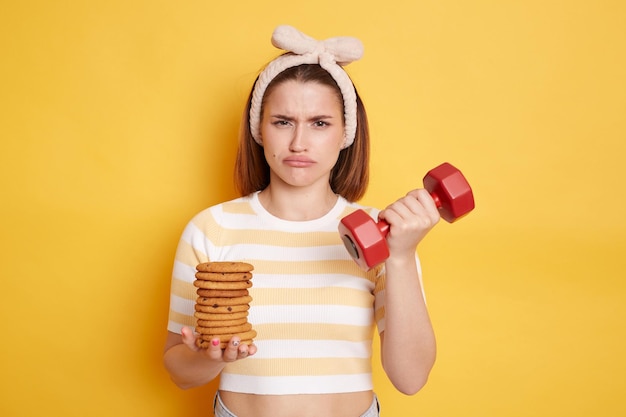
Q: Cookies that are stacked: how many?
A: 11